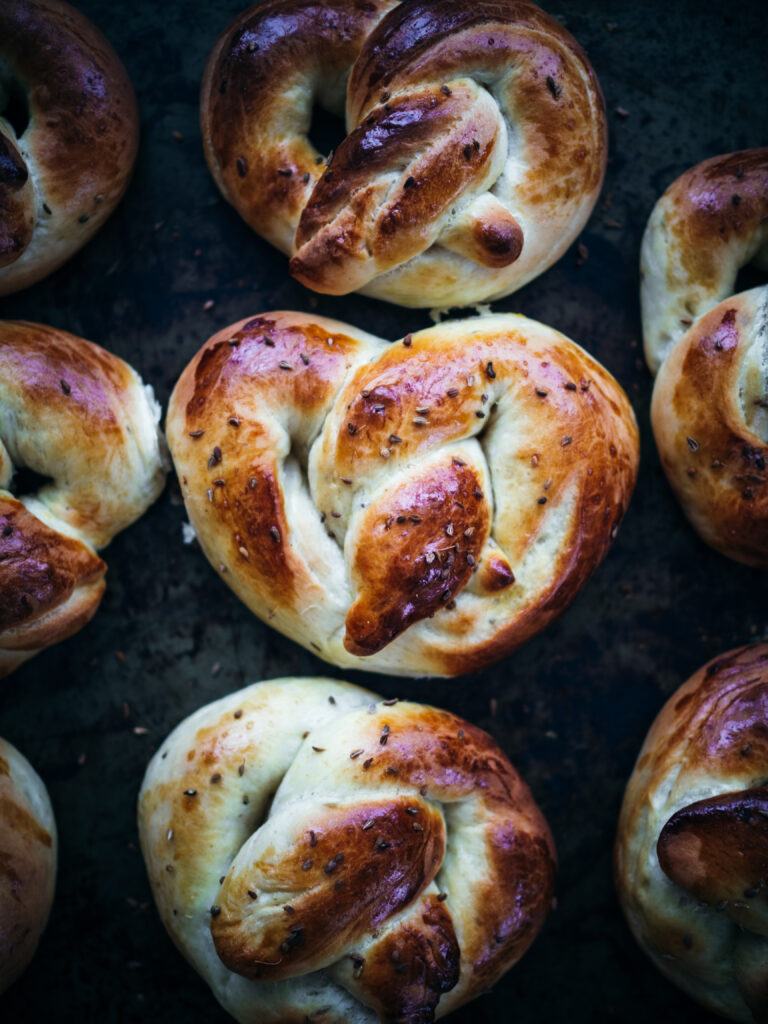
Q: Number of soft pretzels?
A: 8